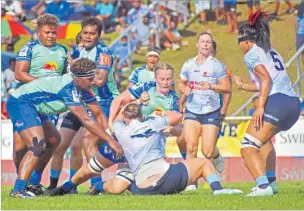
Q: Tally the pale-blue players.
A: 3